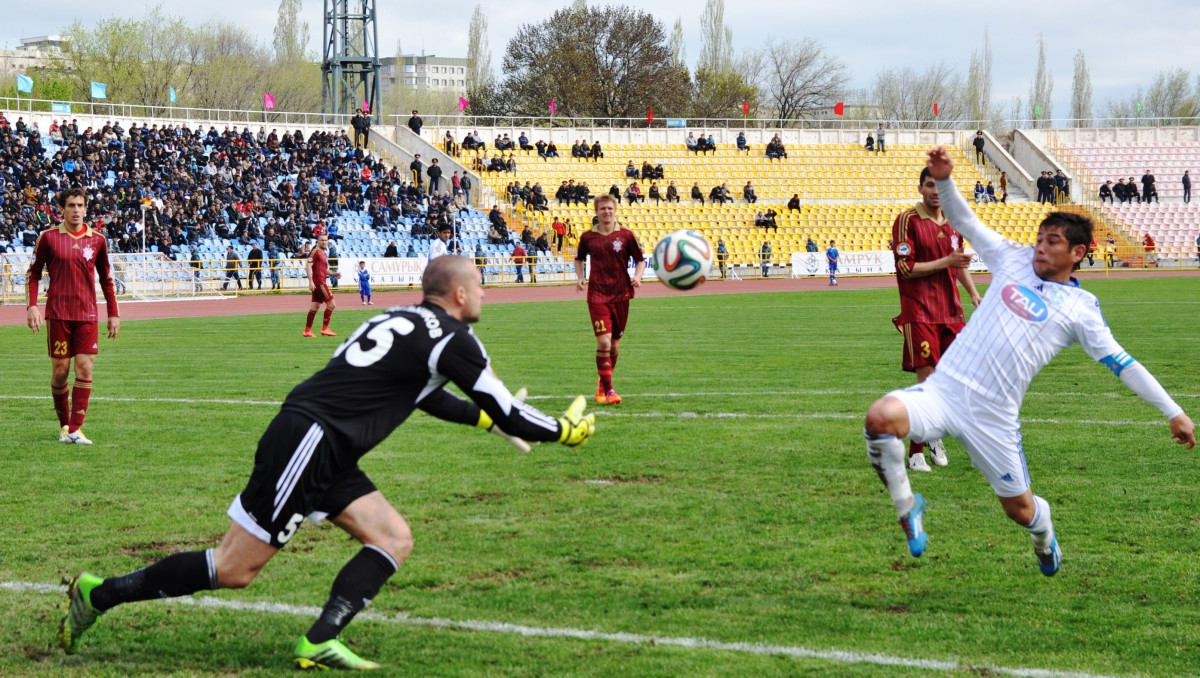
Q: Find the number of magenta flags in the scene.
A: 4